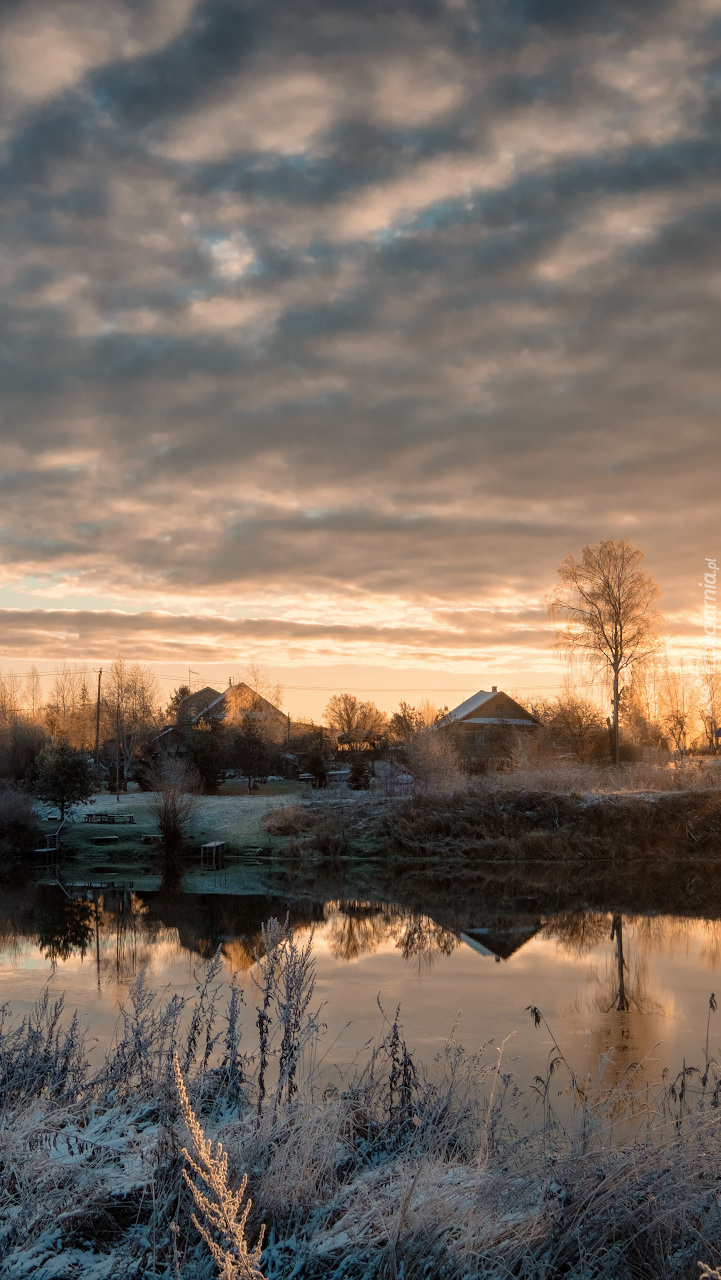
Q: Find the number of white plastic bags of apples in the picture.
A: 0